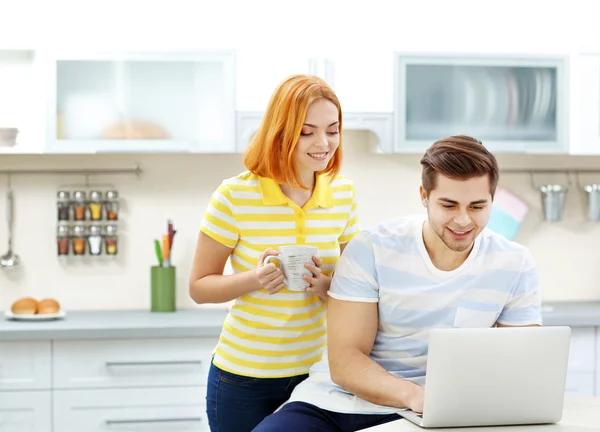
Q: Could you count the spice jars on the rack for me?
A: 8